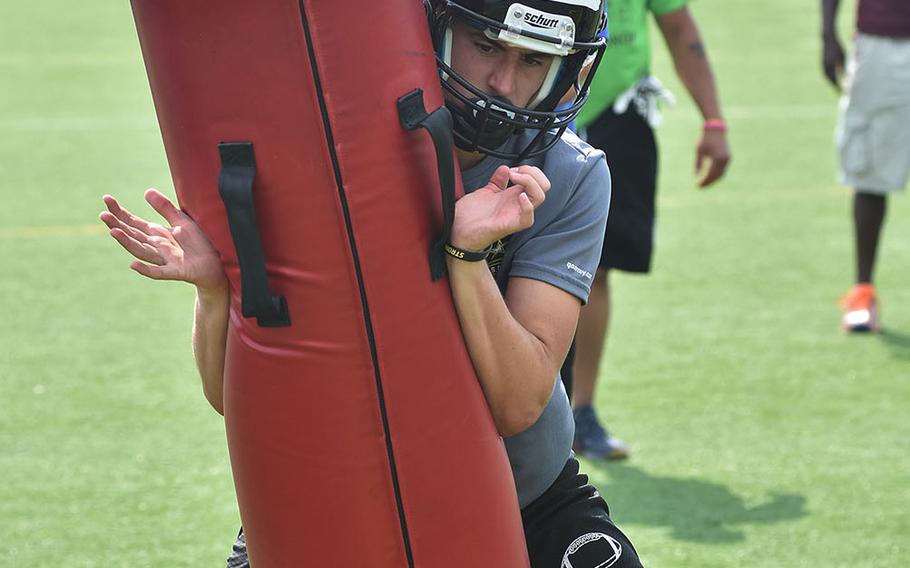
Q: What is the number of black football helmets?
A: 1